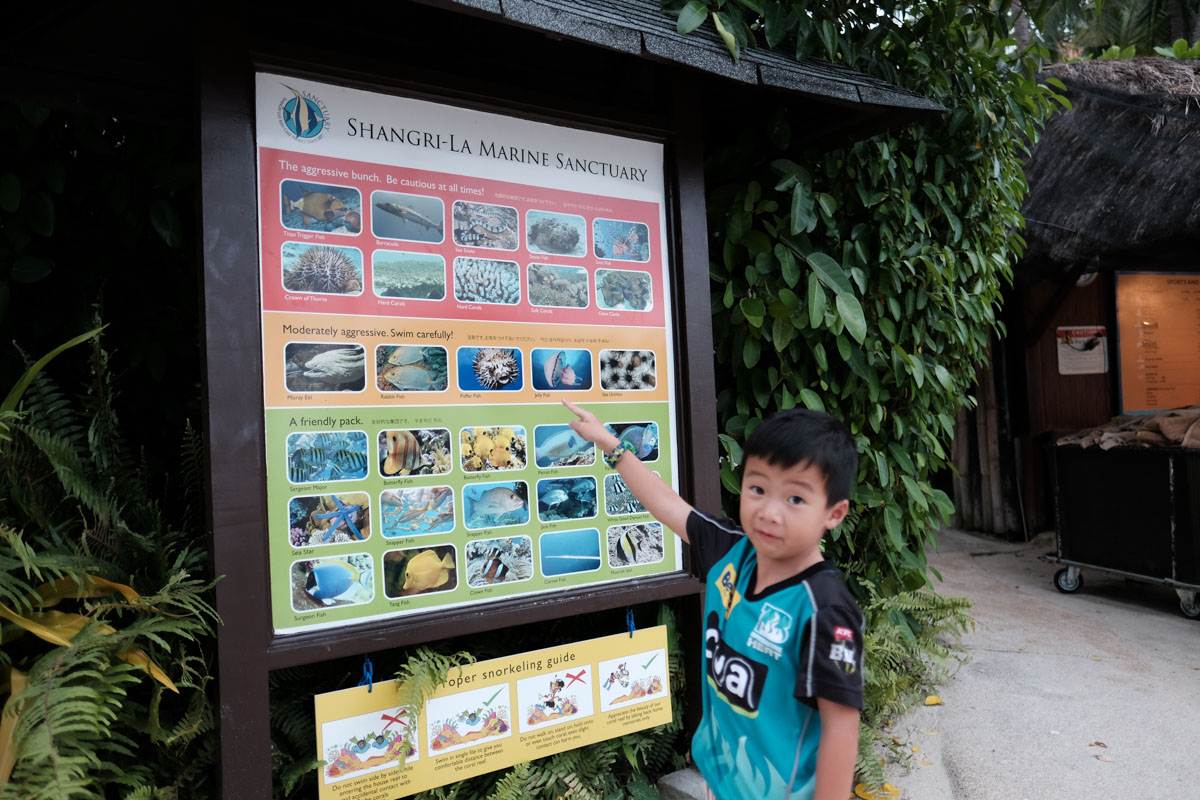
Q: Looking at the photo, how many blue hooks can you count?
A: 2